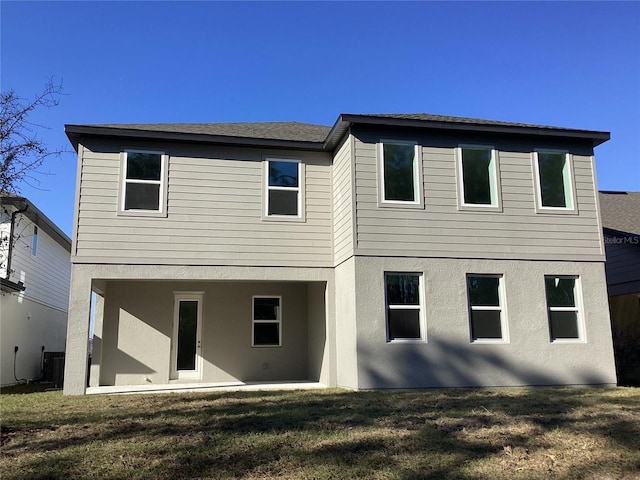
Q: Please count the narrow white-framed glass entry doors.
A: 1